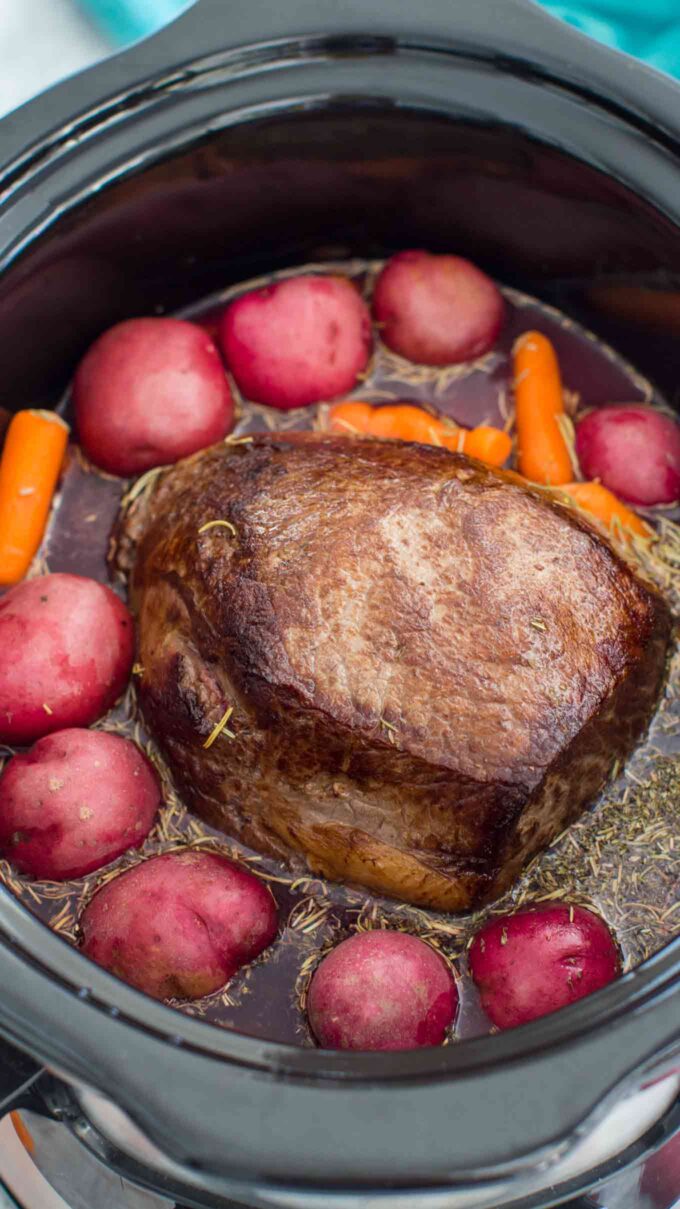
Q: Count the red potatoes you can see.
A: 9